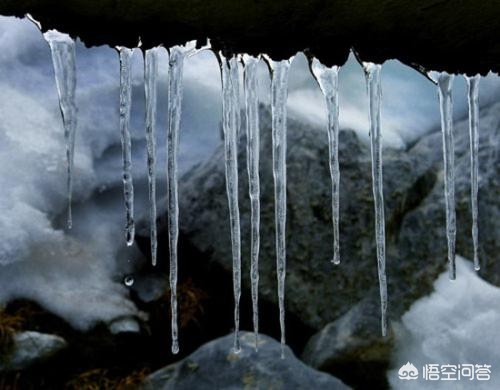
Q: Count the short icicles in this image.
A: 6